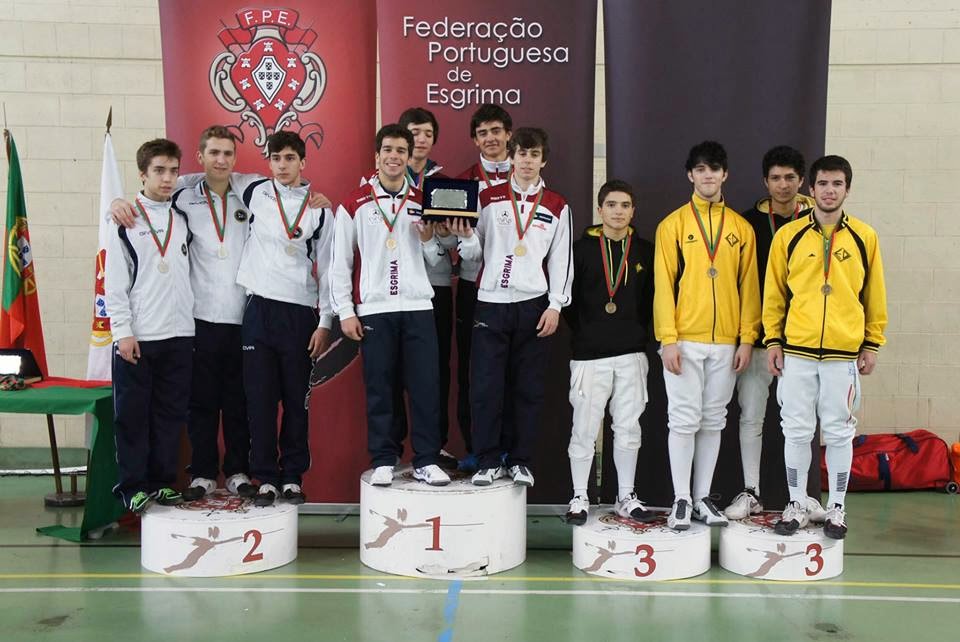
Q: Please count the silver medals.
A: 3